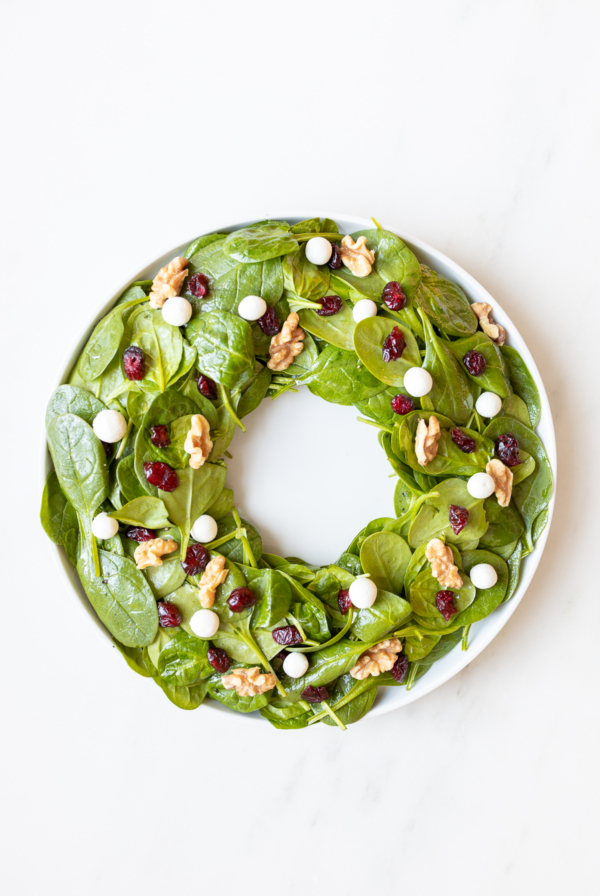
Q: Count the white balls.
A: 14